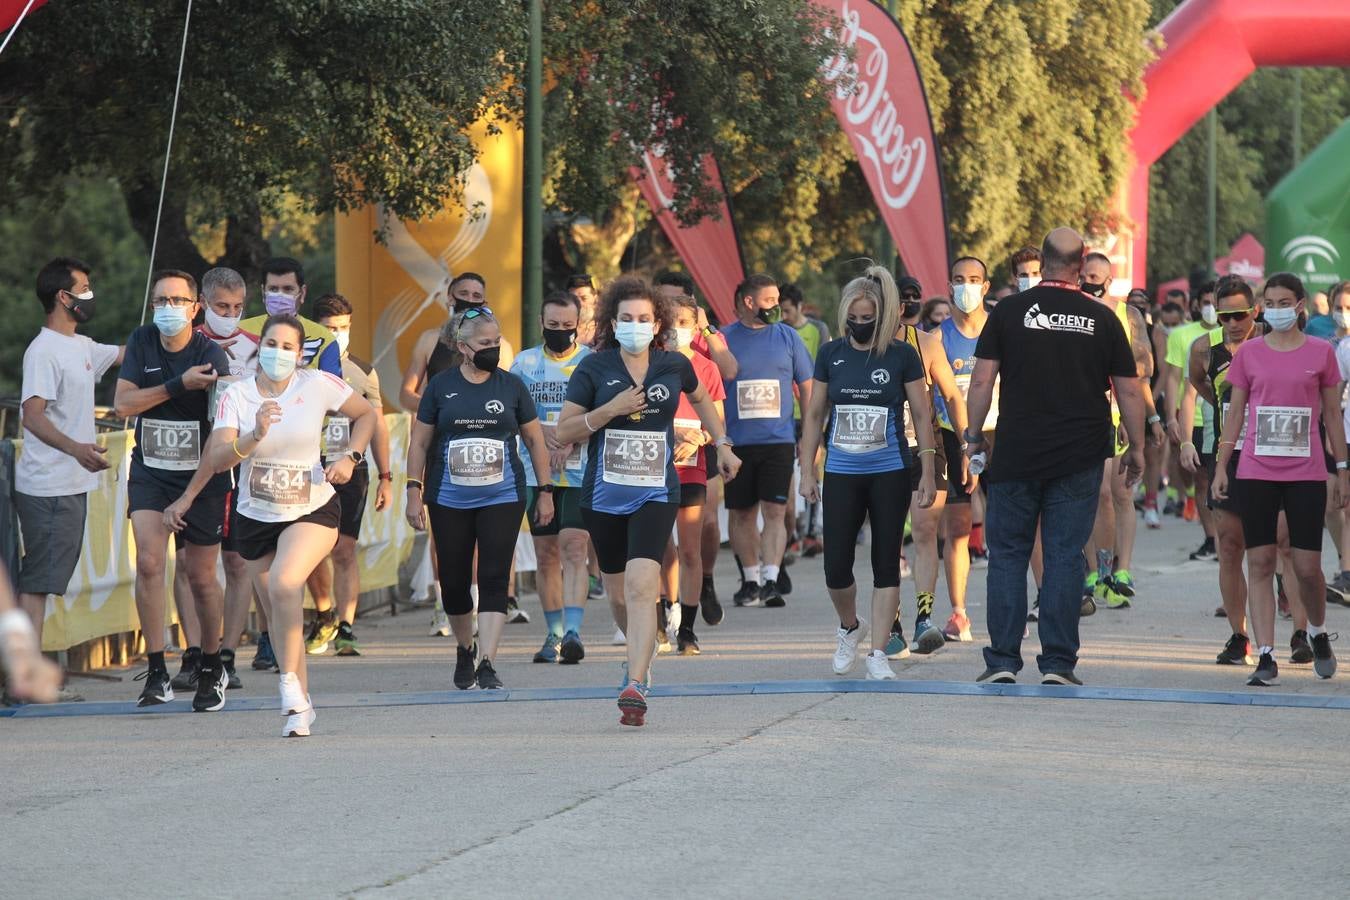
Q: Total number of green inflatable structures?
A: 1